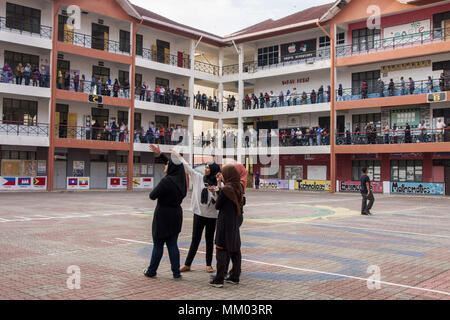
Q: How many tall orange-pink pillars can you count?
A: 3